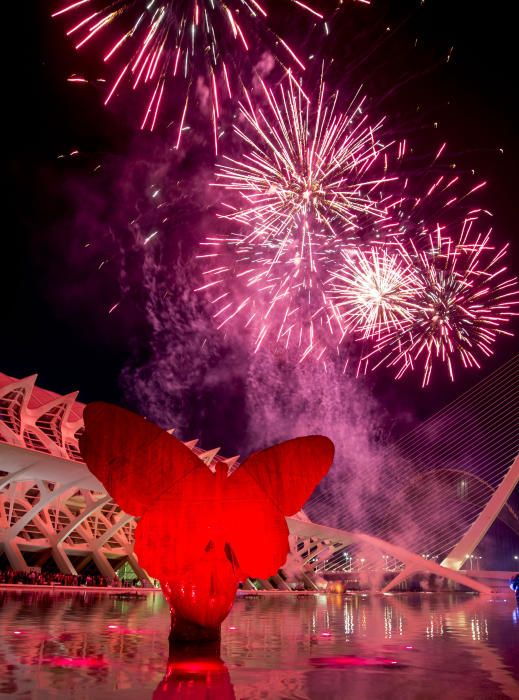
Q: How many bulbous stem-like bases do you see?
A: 1